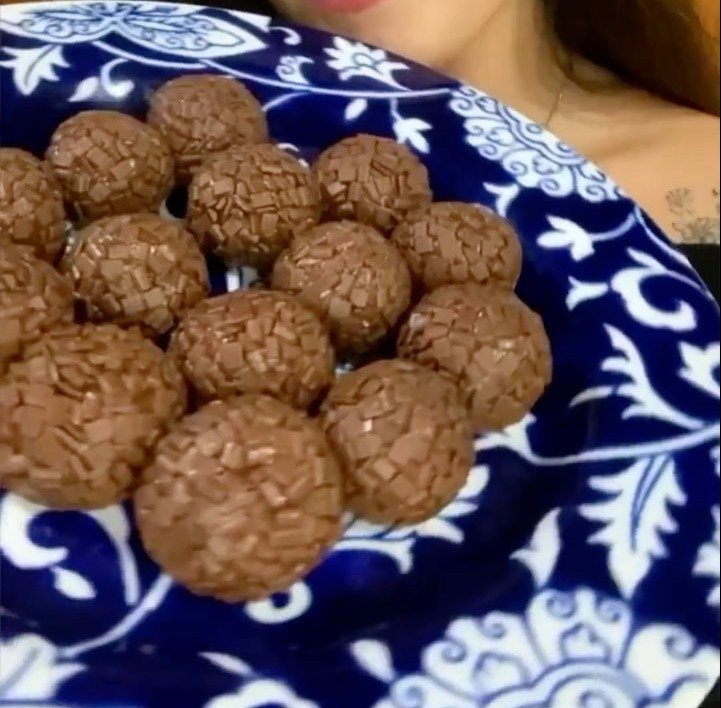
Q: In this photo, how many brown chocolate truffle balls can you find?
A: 14